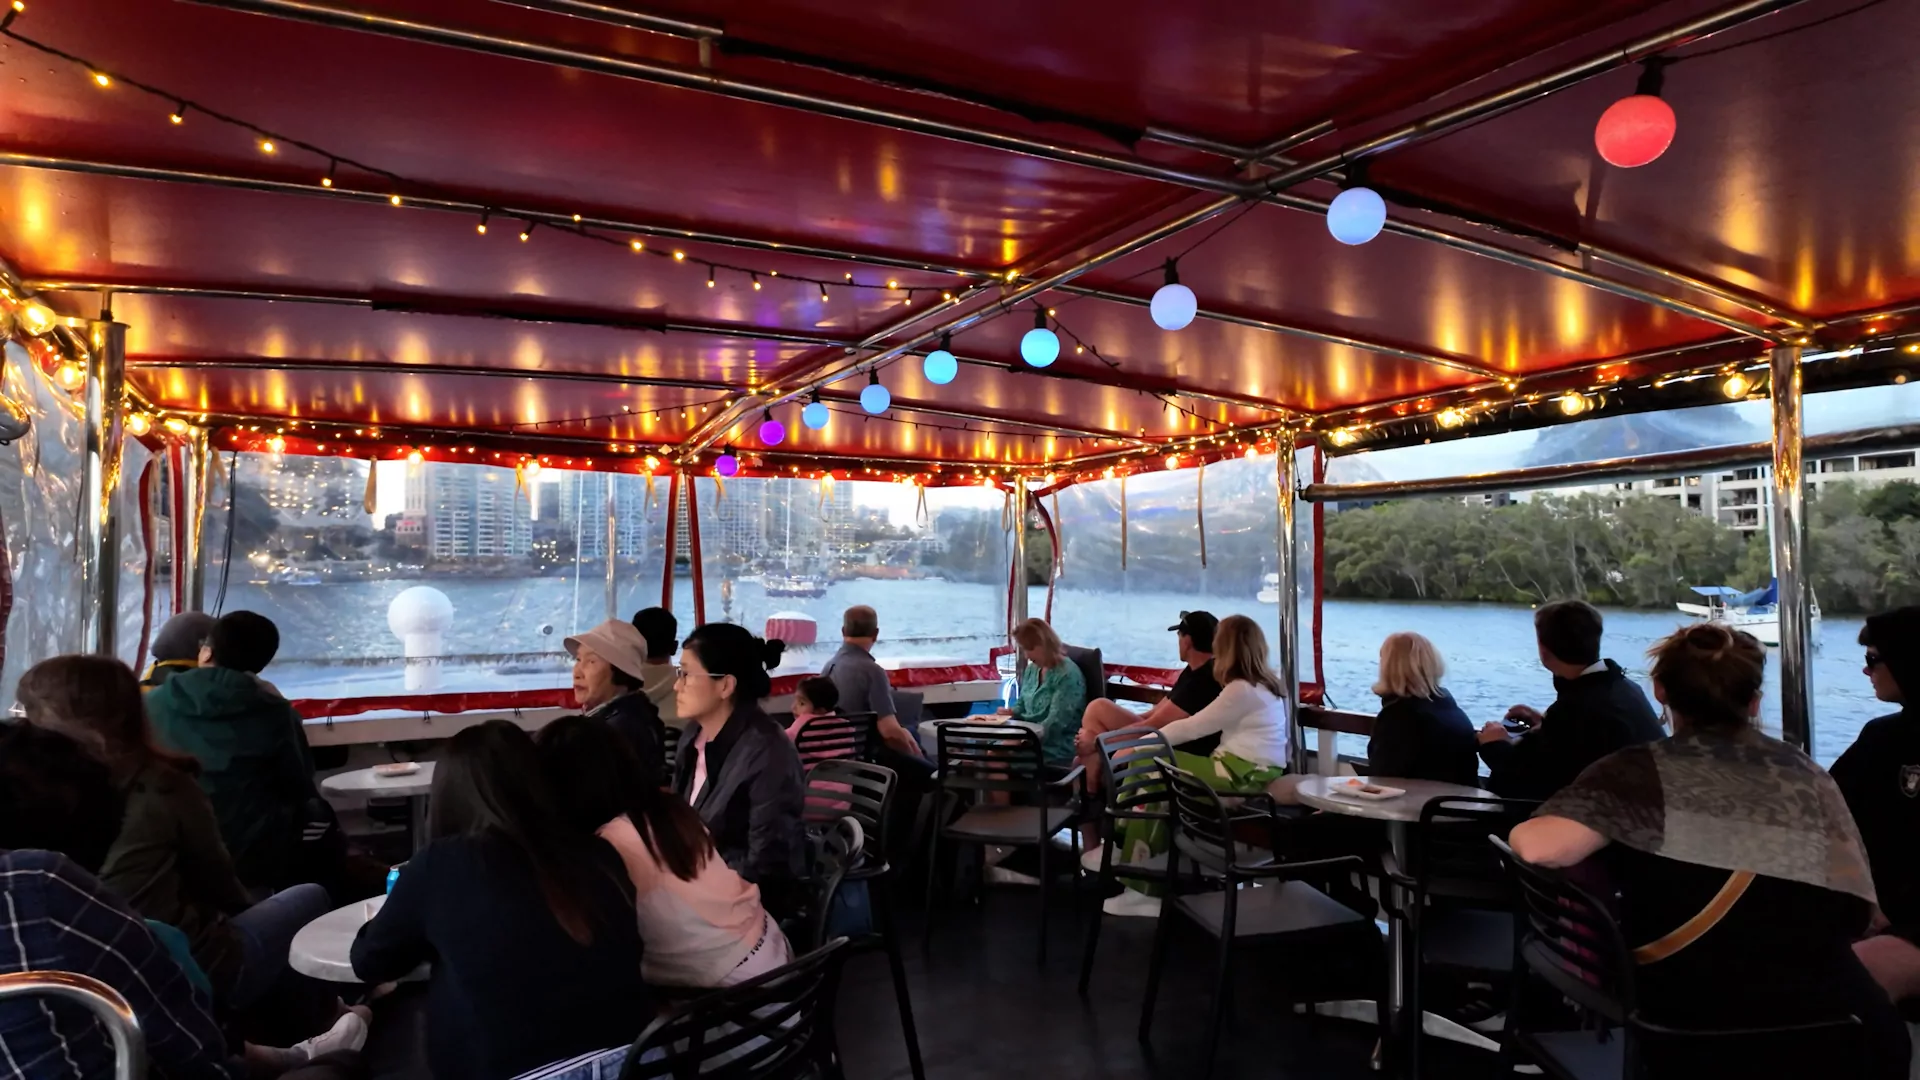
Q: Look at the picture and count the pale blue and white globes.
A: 6